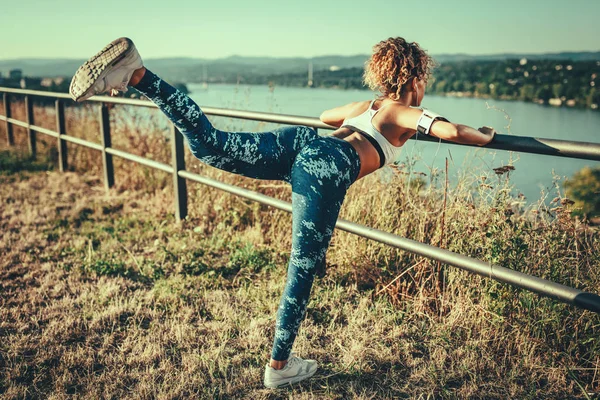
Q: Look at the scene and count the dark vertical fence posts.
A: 5